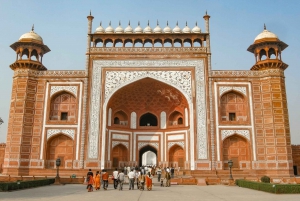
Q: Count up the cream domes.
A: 13